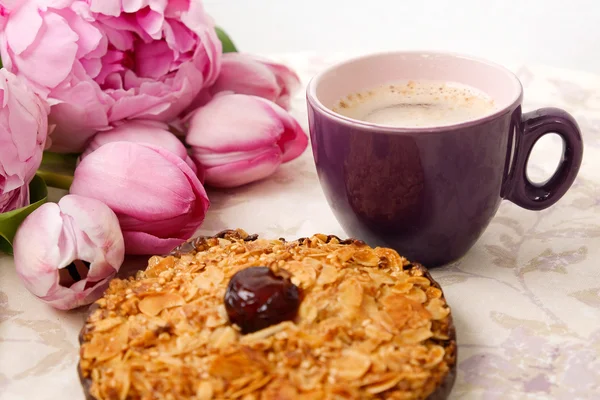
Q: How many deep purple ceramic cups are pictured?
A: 1